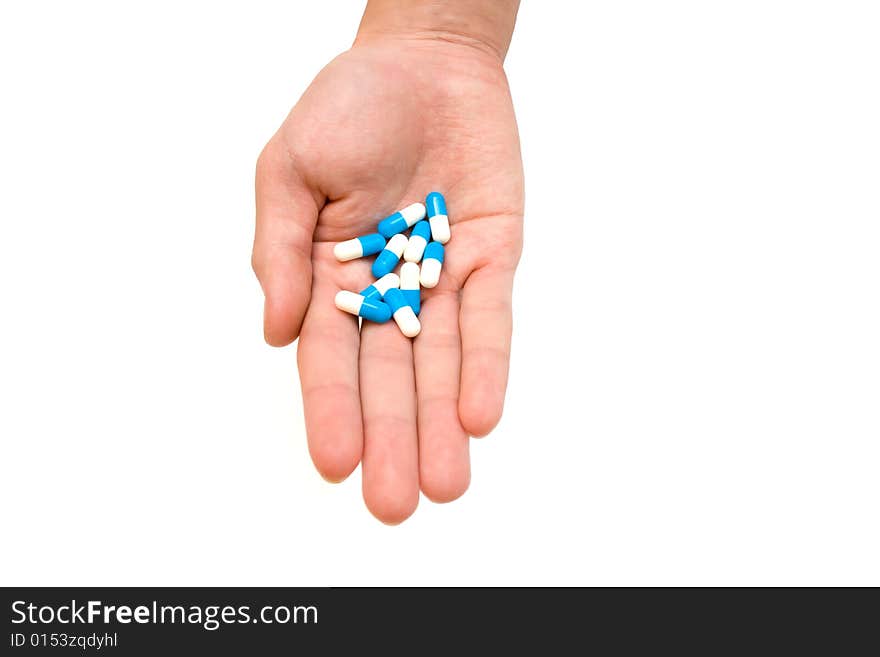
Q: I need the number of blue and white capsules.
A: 10